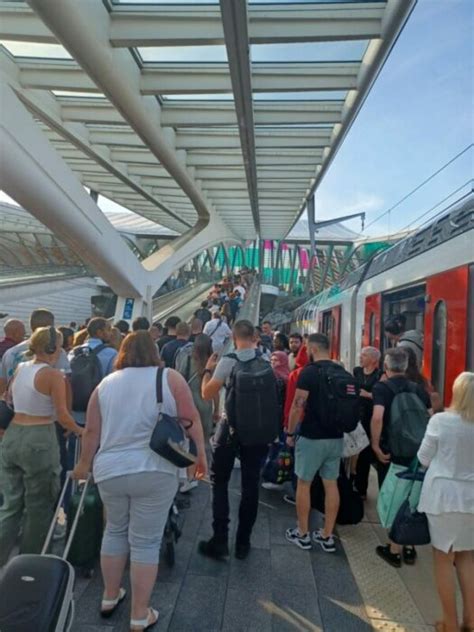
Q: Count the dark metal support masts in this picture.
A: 1